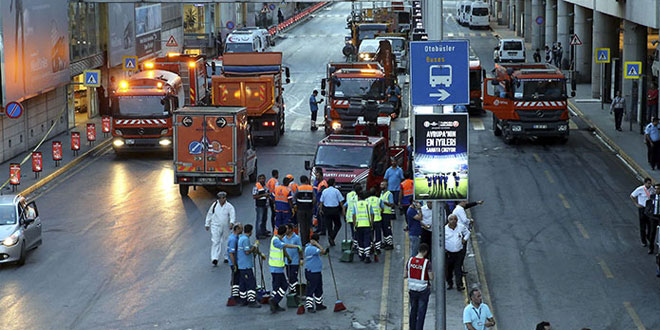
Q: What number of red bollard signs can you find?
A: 6